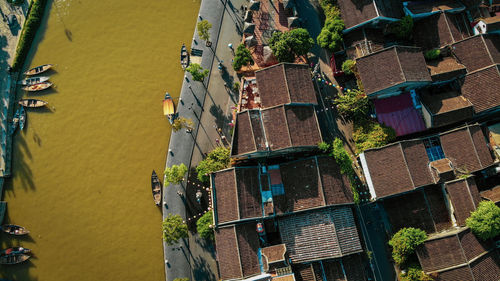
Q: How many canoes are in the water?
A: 12